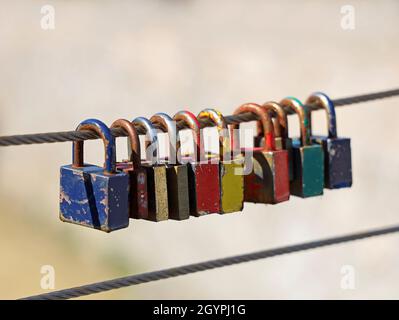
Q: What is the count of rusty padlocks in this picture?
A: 10